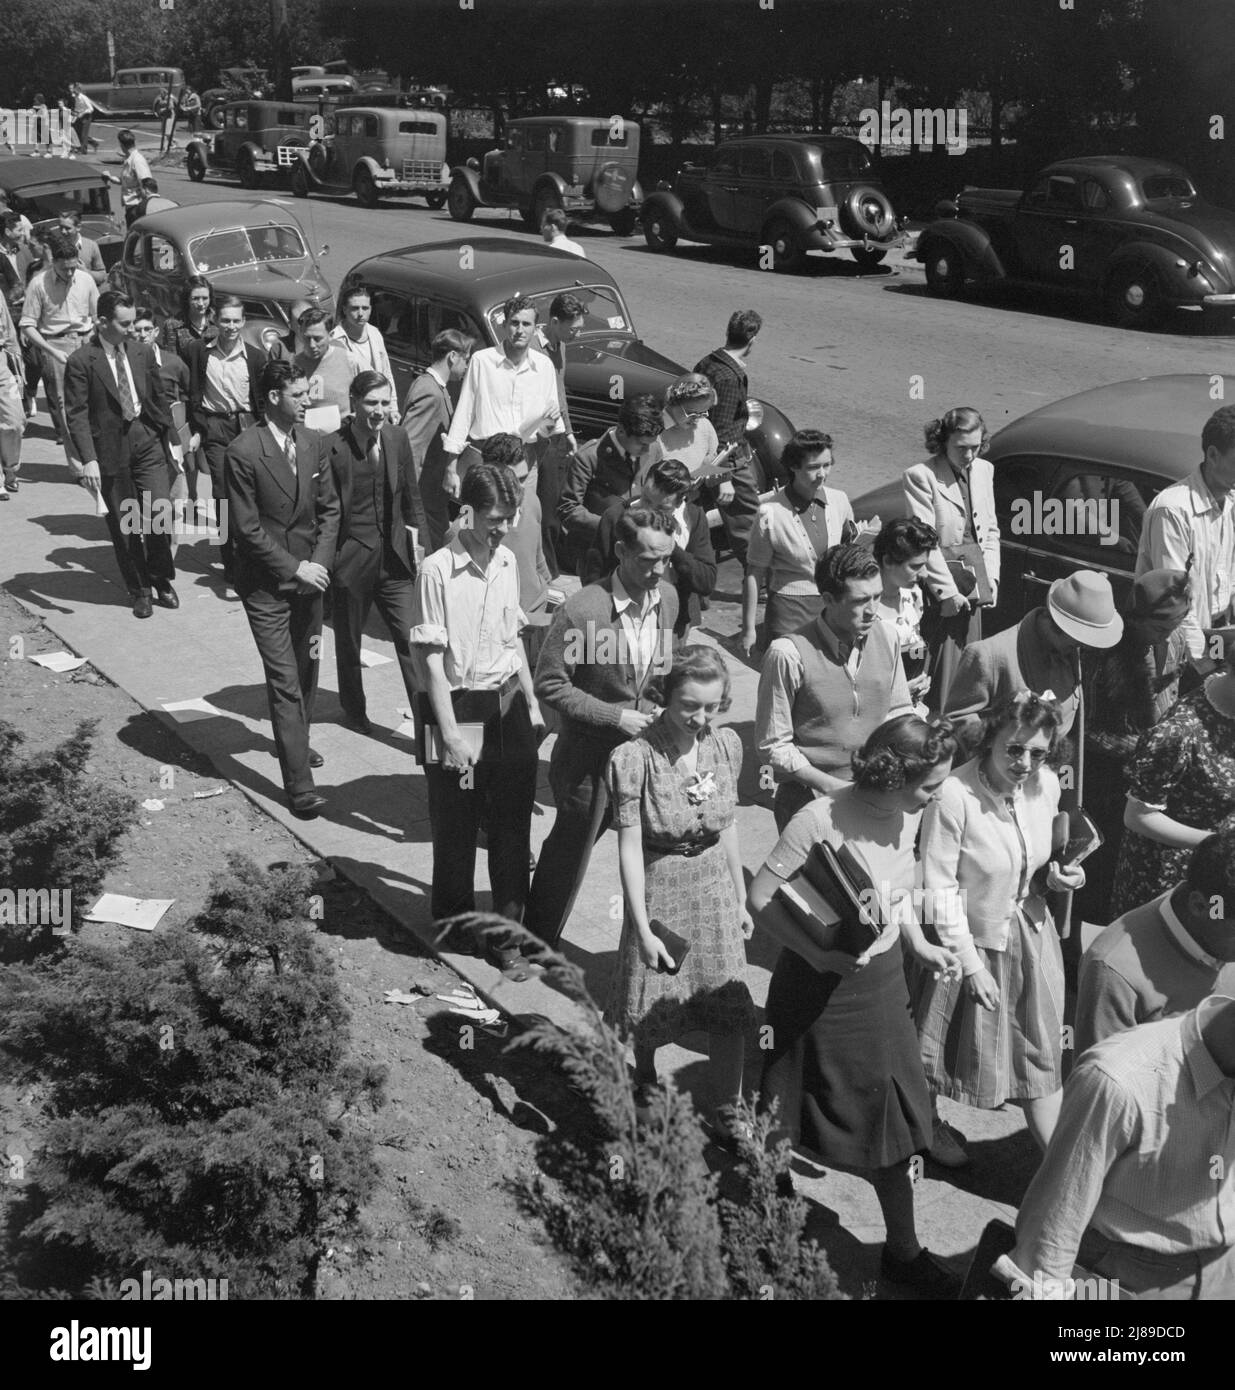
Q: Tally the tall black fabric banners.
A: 0